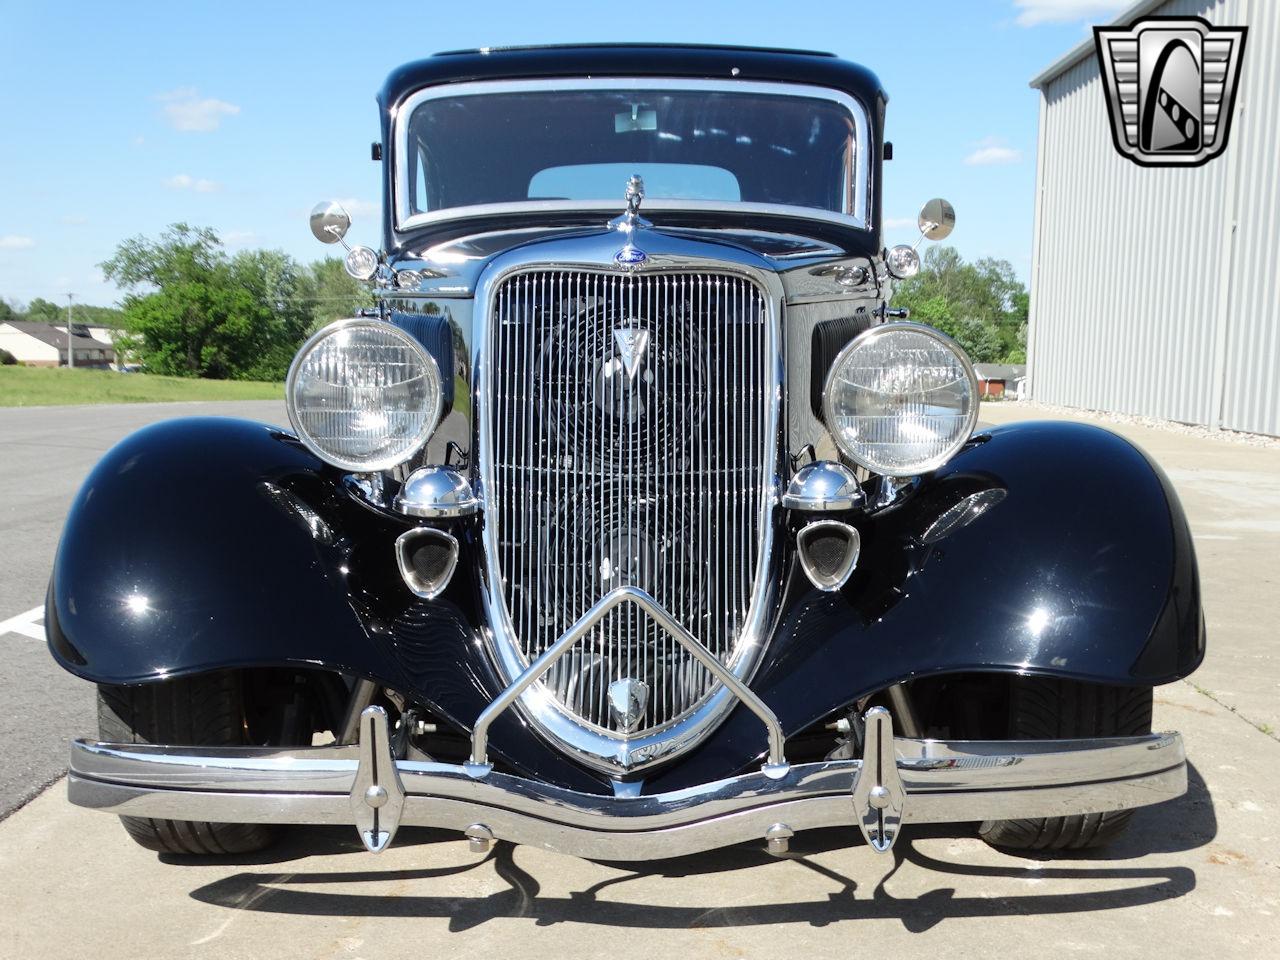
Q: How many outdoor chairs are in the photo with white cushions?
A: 0